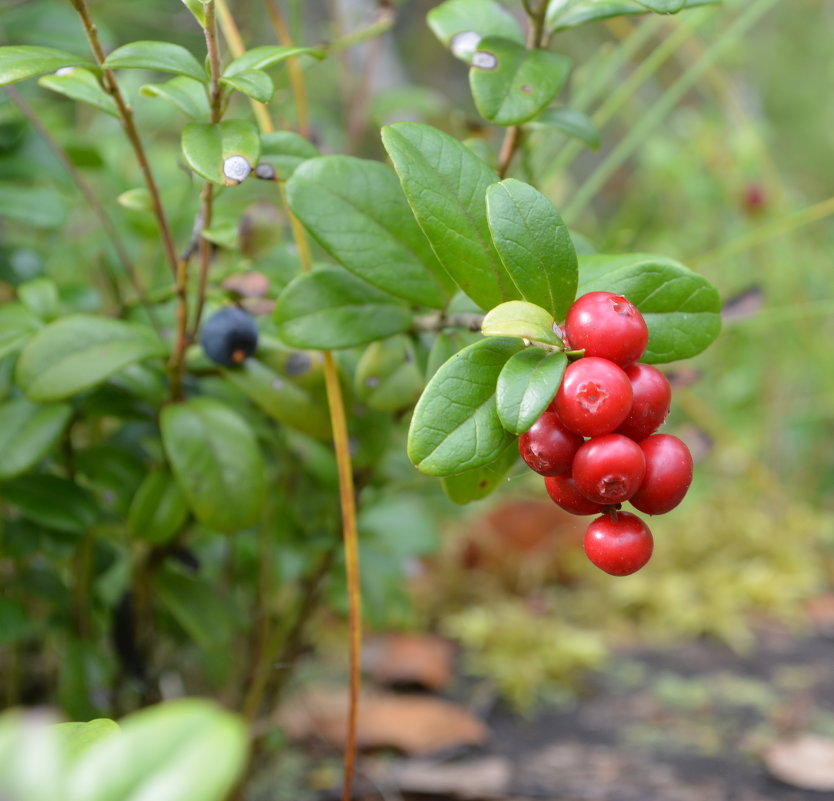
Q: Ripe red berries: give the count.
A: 8